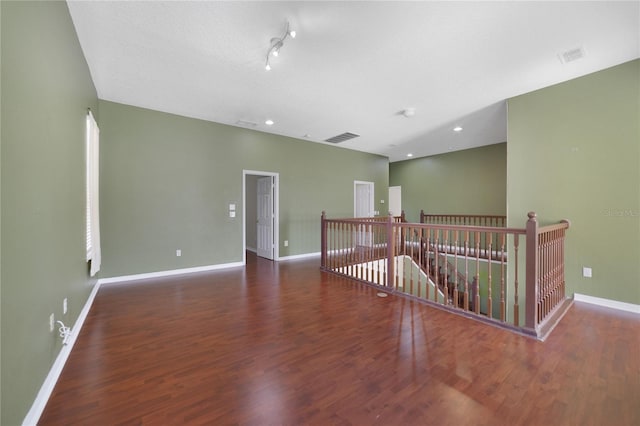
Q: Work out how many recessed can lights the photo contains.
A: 3